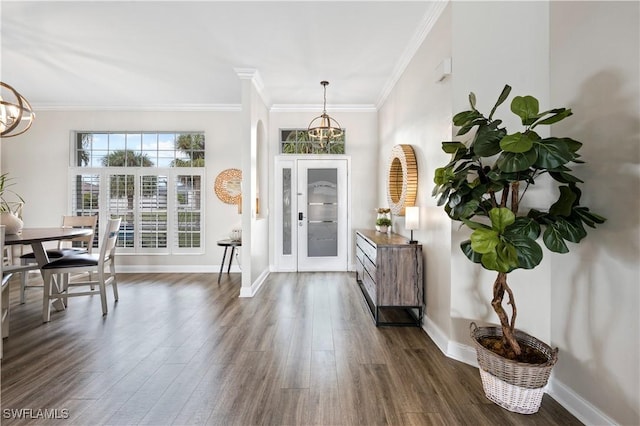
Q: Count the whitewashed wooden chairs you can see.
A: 3